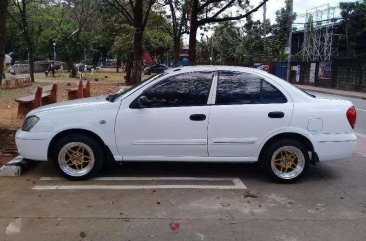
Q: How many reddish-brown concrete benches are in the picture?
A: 2